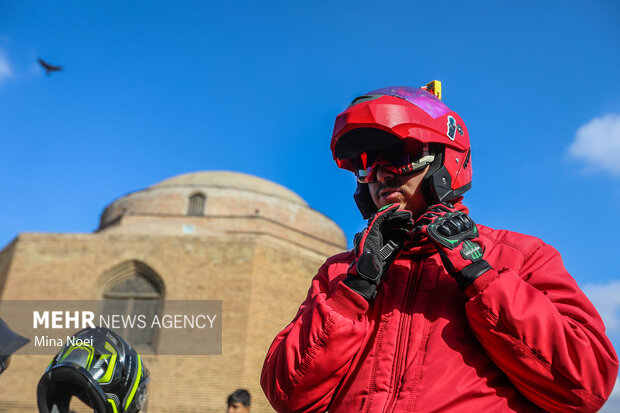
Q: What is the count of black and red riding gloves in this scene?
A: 2